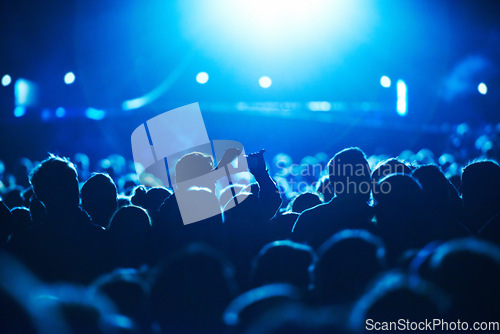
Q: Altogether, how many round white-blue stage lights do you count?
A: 6